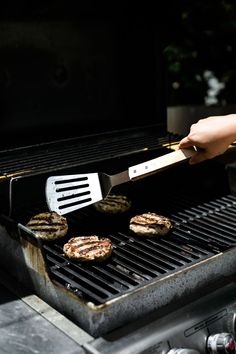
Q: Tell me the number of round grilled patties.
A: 4